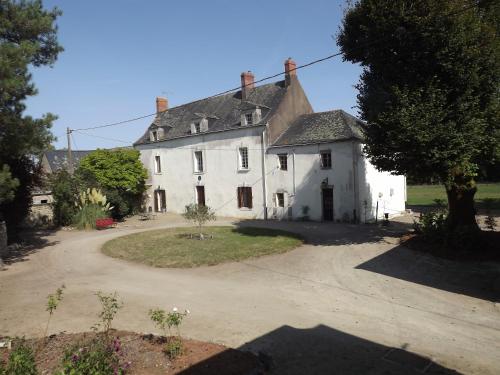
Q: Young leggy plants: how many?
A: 3